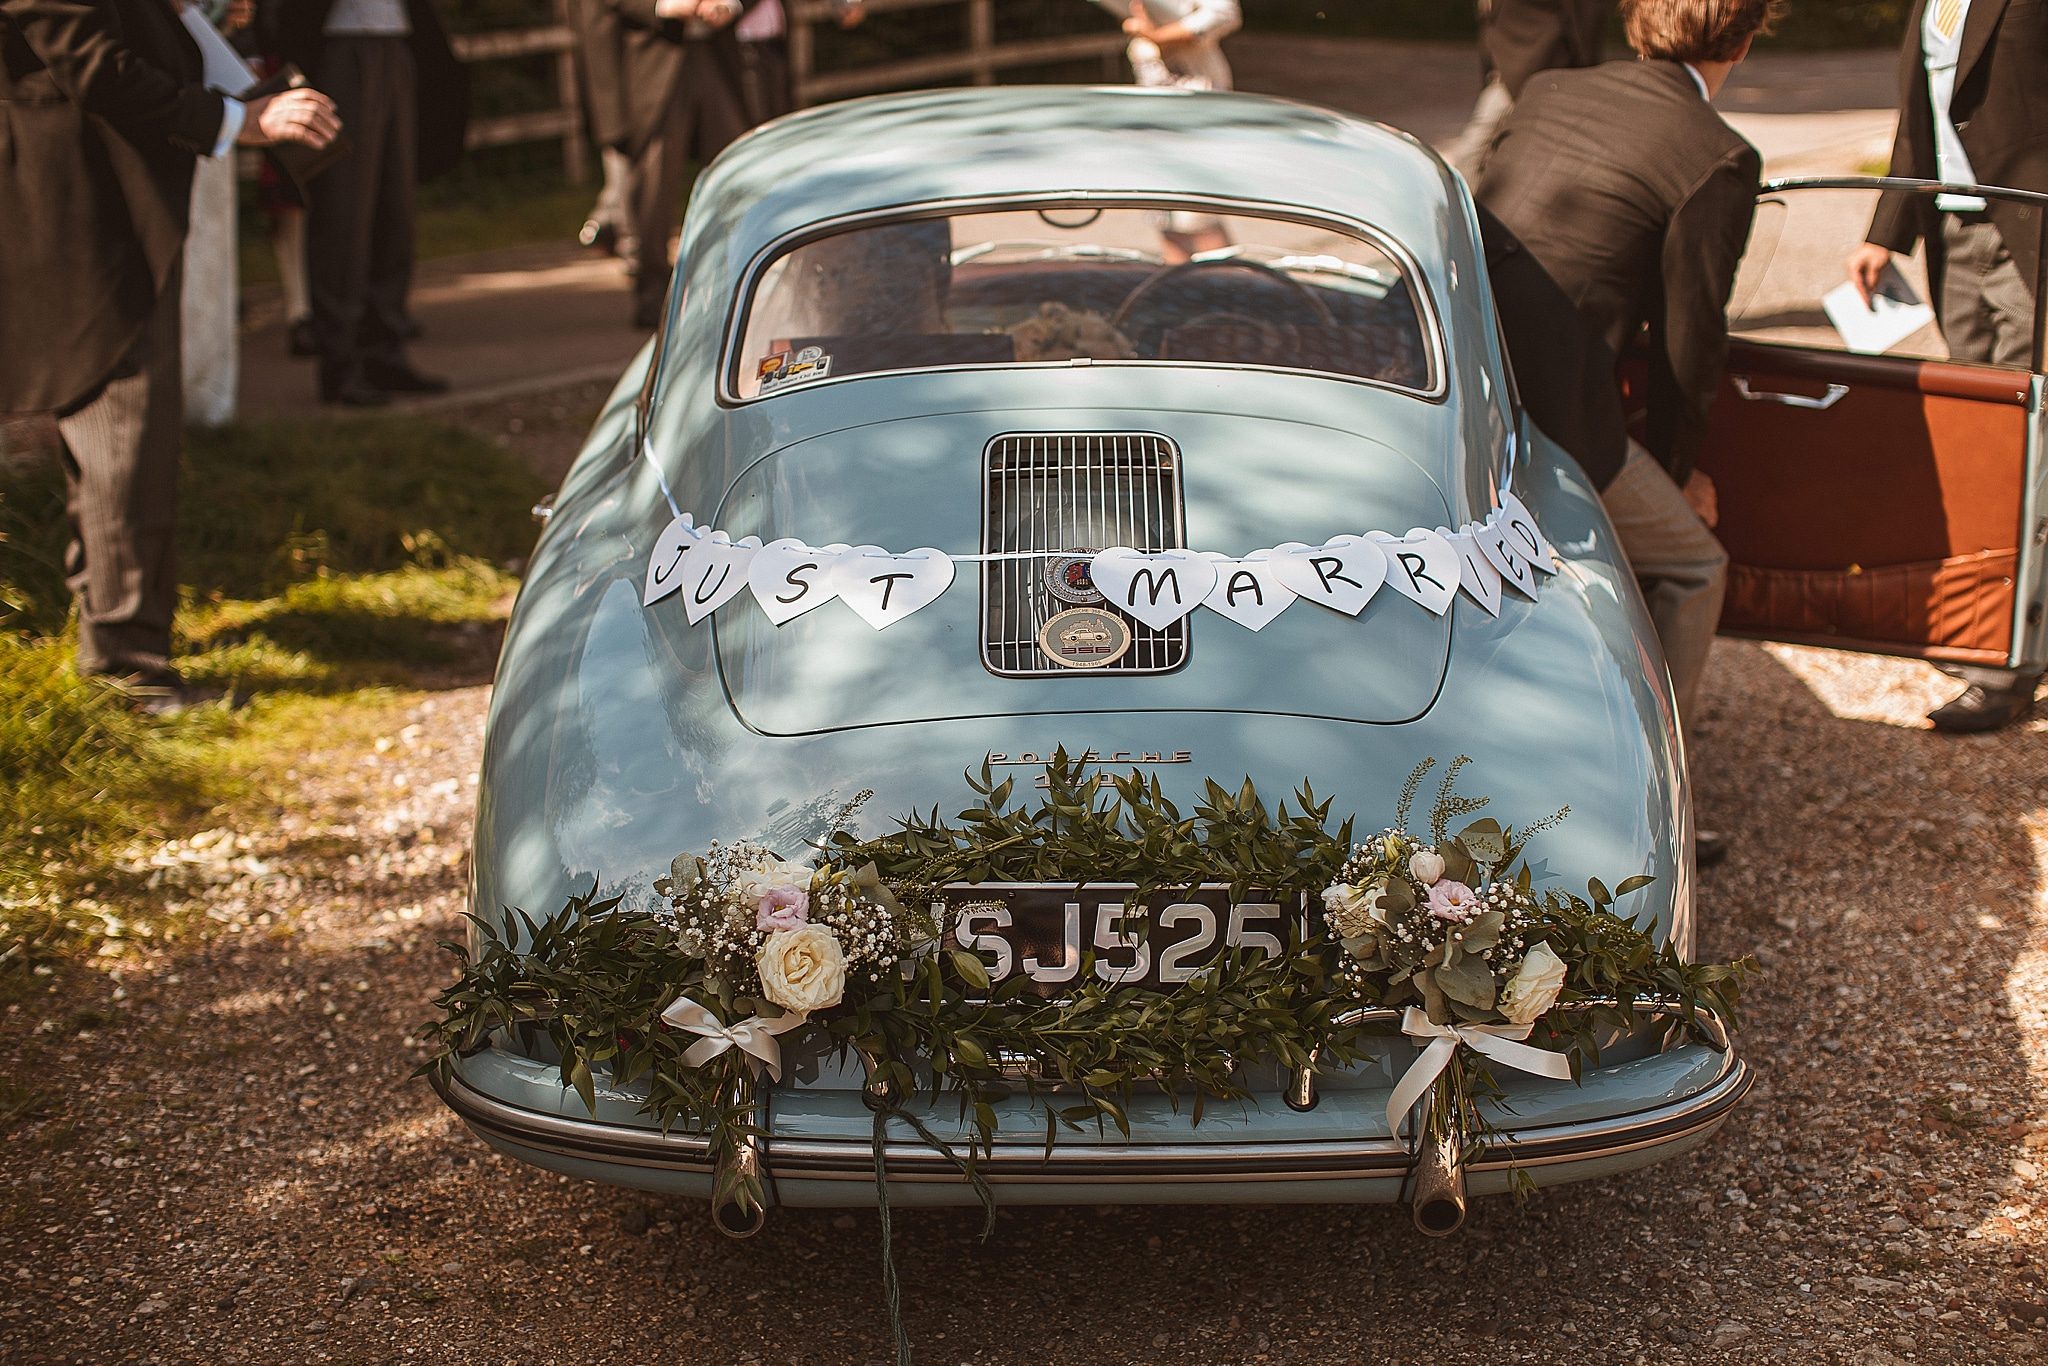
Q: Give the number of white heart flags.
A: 11